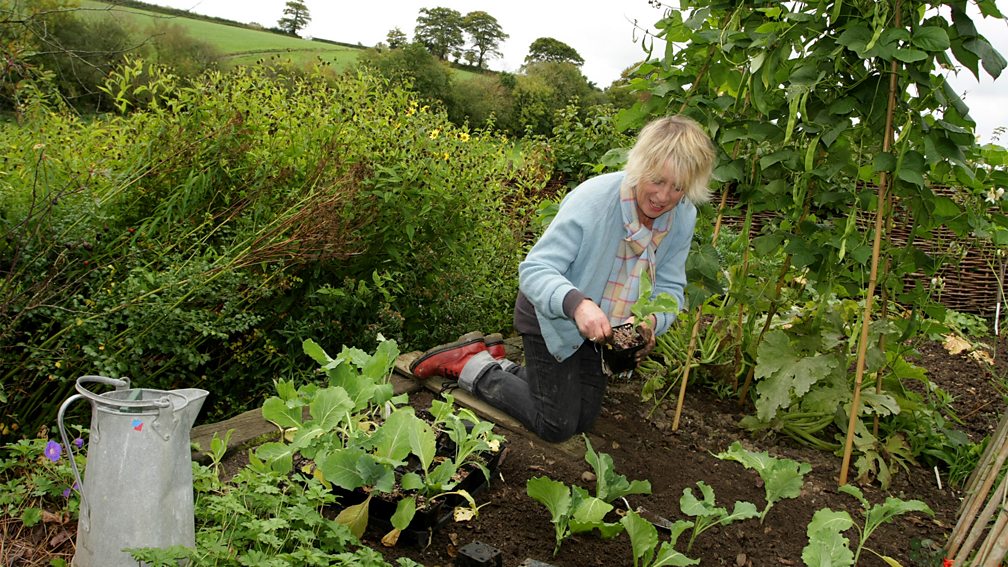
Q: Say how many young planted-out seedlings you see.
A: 6